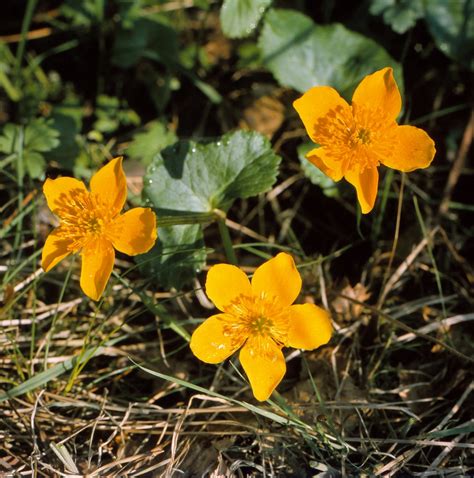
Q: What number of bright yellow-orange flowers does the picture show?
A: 3